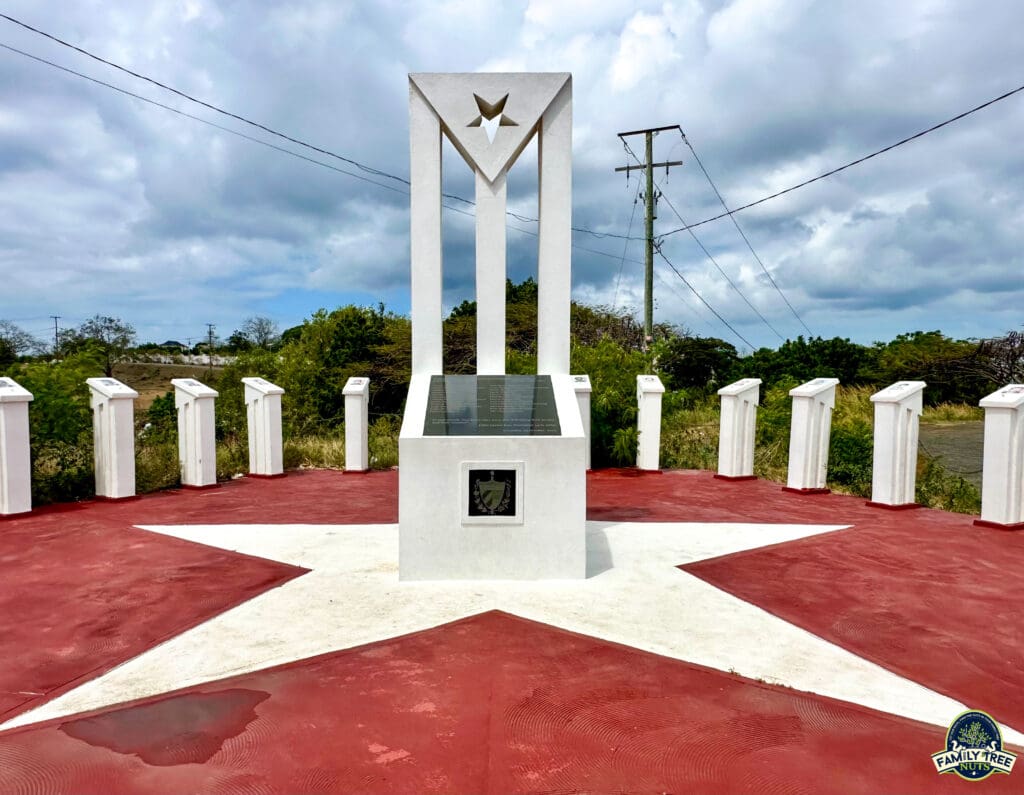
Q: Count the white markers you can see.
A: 11